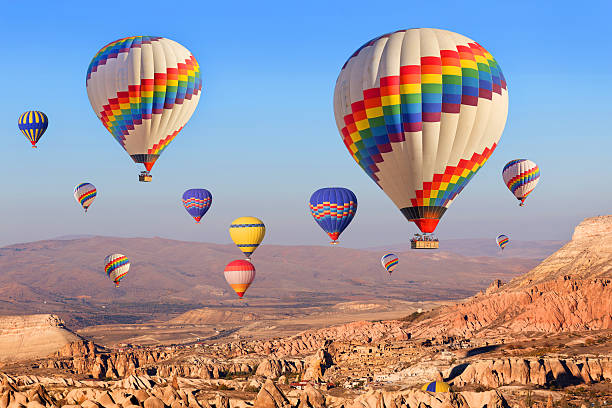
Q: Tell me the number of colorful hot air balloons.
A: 13